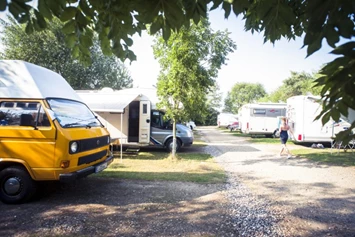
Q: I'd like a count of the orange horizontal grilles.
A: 0